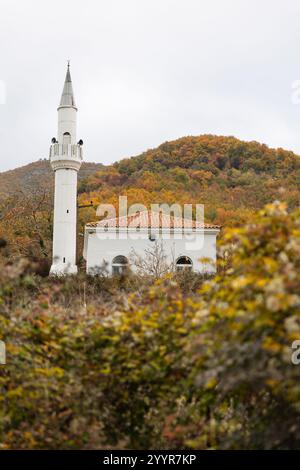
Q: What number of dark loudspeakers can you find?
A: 2